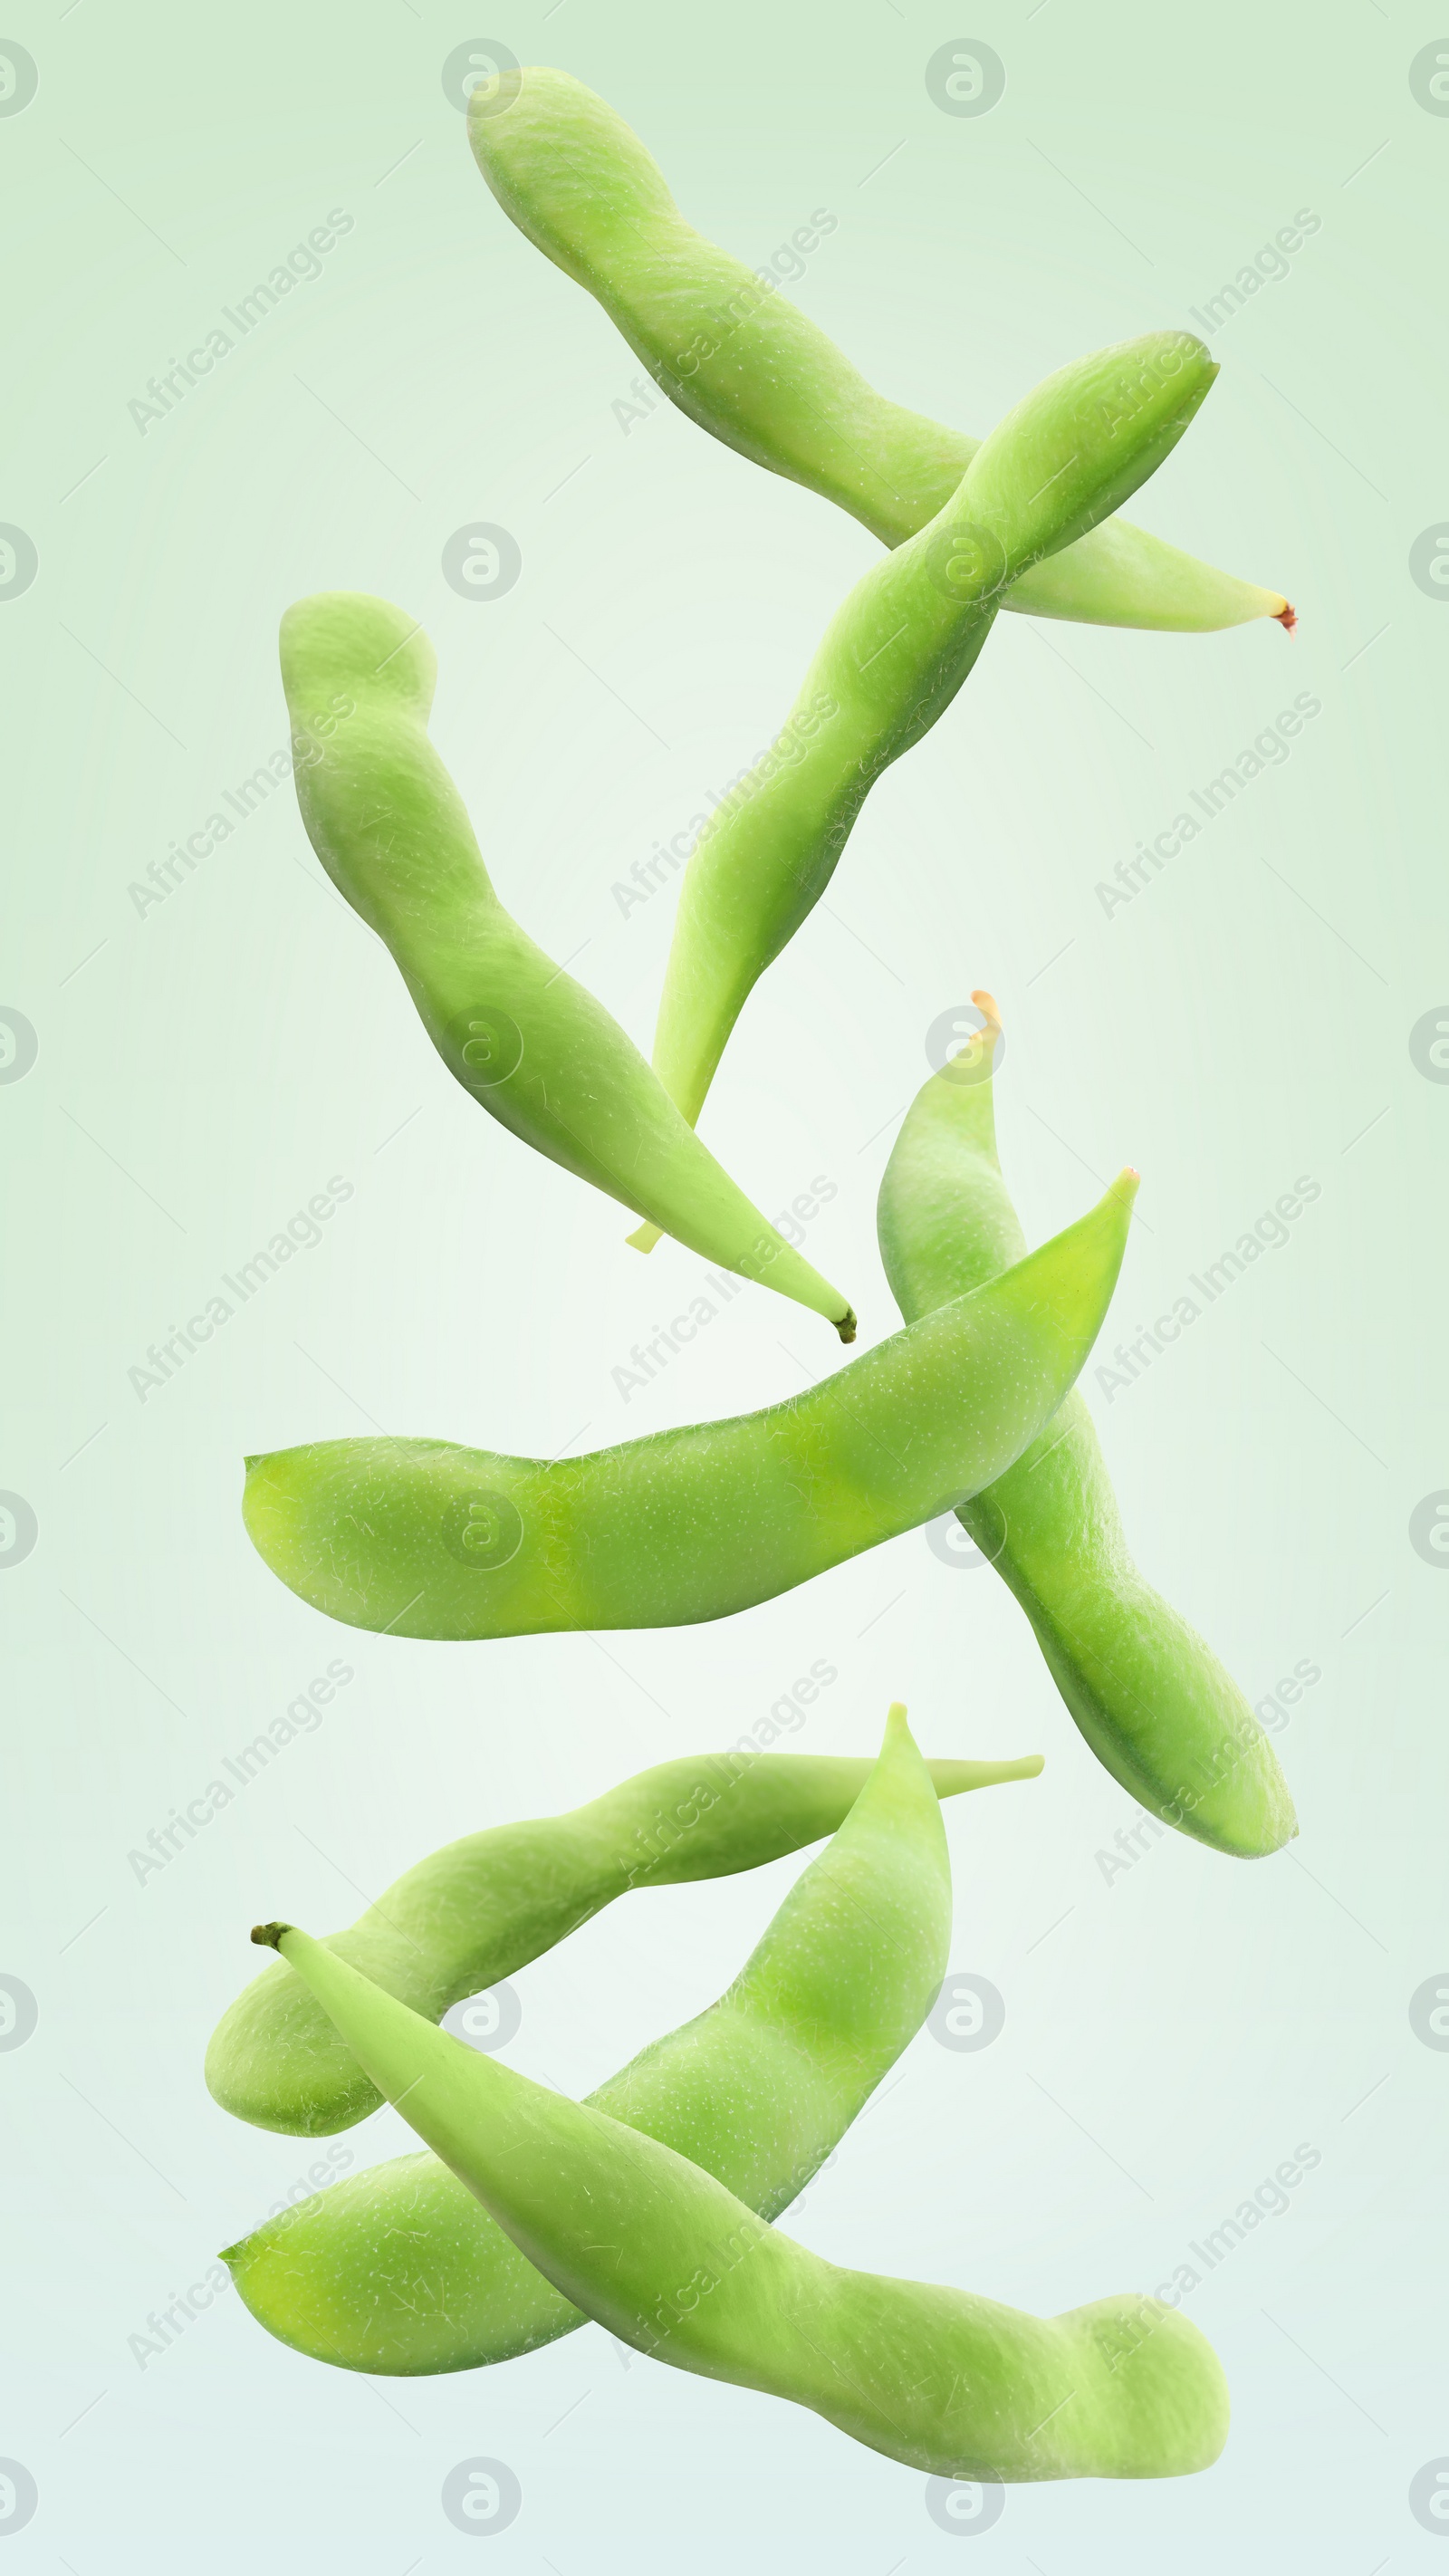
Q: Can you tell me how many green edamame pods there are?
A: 8